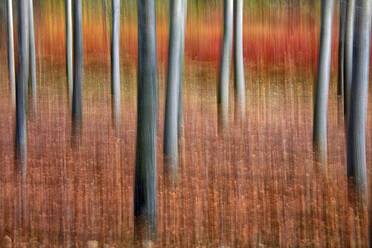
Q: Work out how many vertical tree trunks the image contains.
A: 15